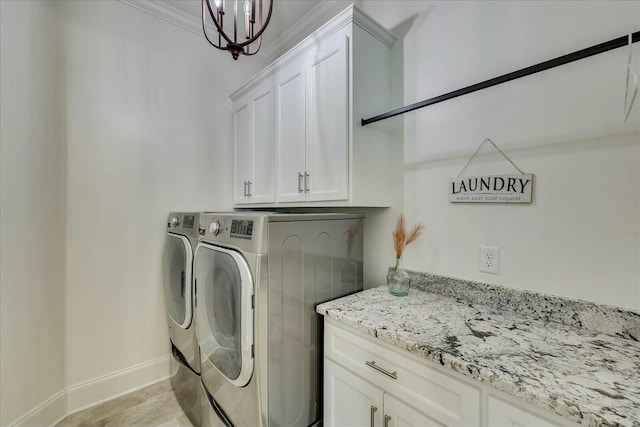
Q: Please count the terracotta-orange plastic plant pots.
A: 0